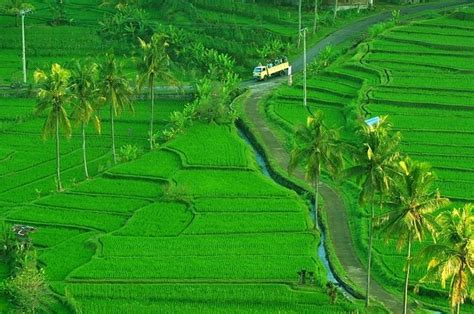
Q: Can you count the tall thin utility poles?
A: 2